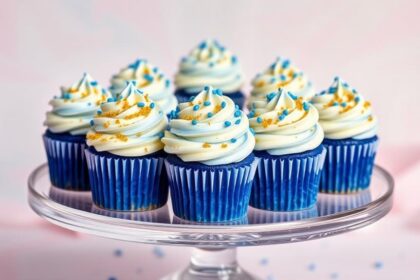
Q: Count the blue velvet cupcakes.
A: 8